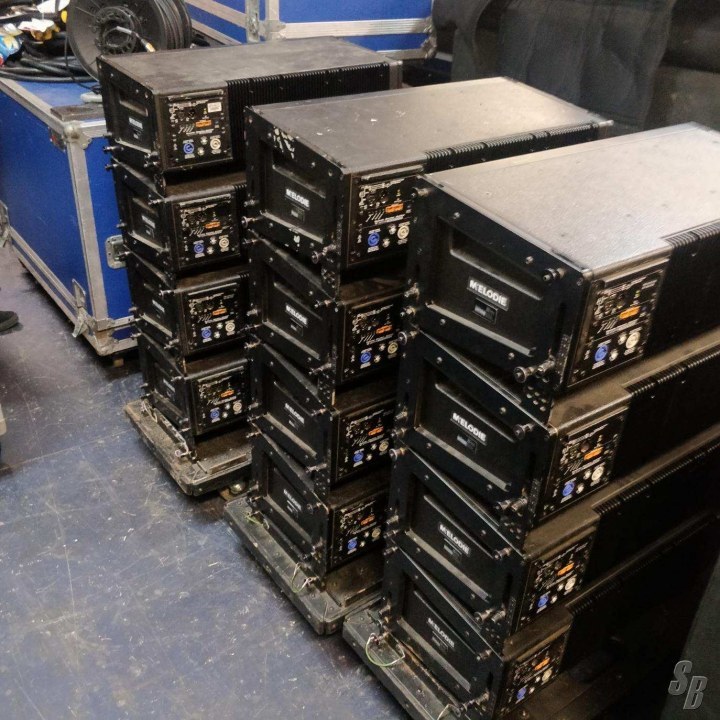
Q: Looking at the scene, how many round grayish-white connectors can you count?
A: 12